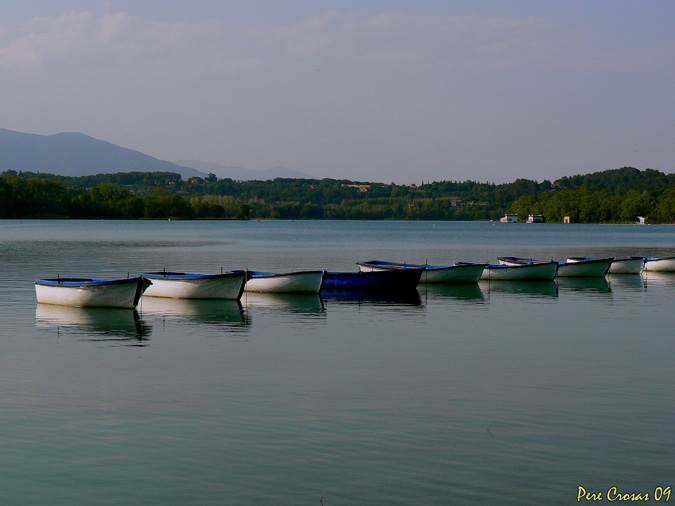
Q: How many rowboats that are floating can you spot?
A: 9